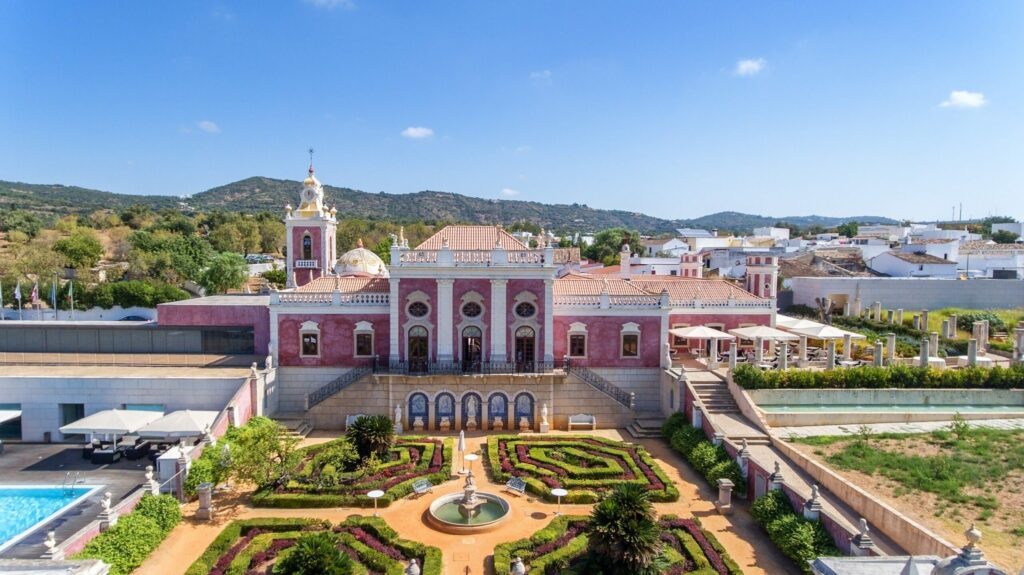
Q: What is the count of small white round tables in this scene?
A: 3